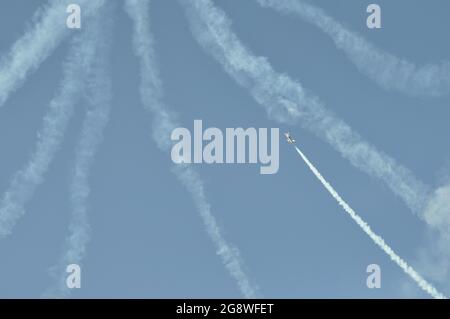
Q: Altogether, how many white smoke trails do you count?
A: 7